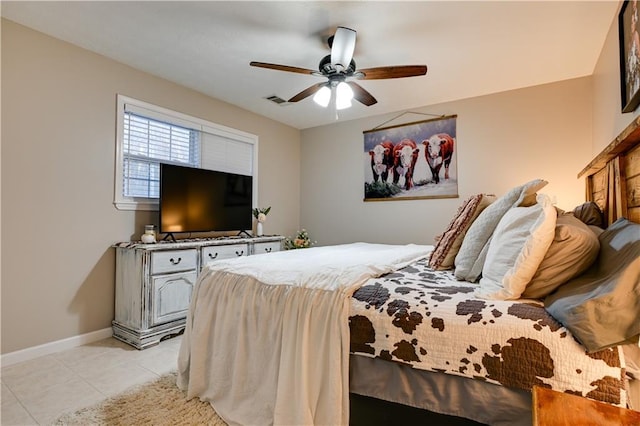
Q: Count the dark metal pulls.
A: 4